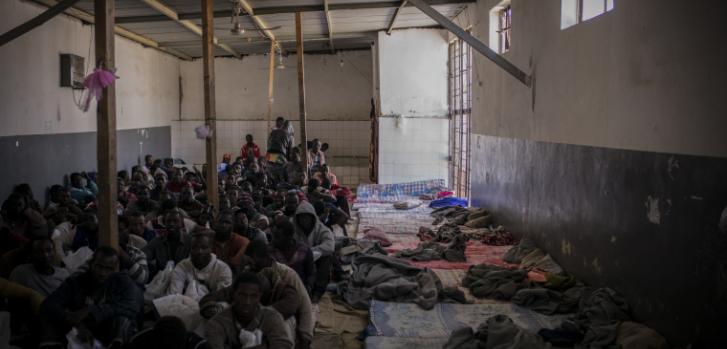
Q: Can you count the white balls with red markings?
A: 0